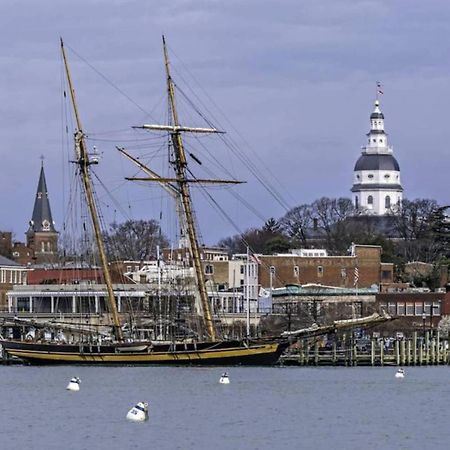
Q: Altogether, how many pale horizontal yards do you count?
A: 2